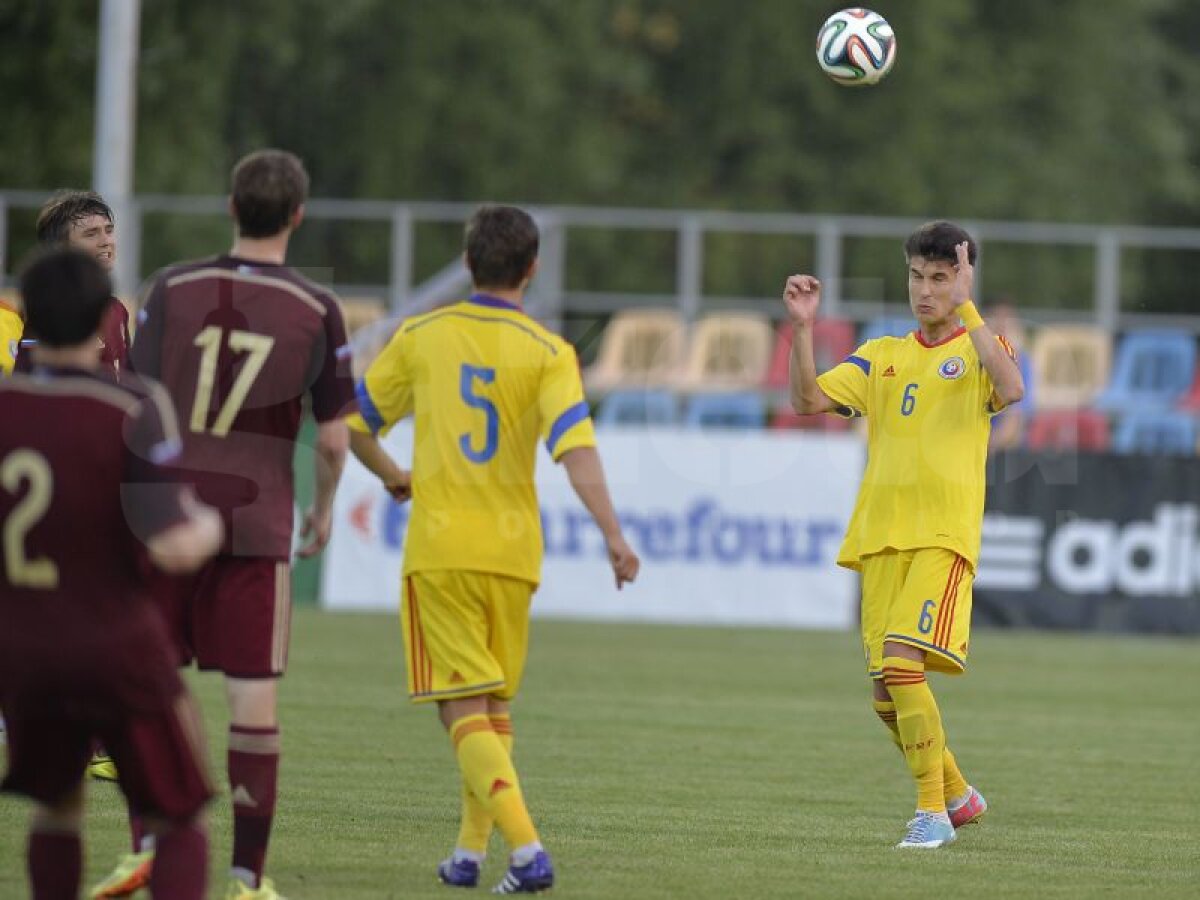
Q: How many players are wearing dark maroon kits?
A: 3